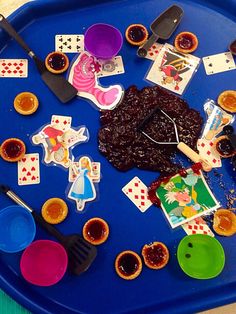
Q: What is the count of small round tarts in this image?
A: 12